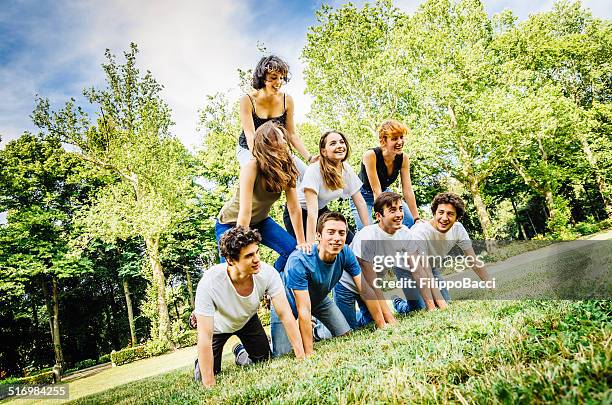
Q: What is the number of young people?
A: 8